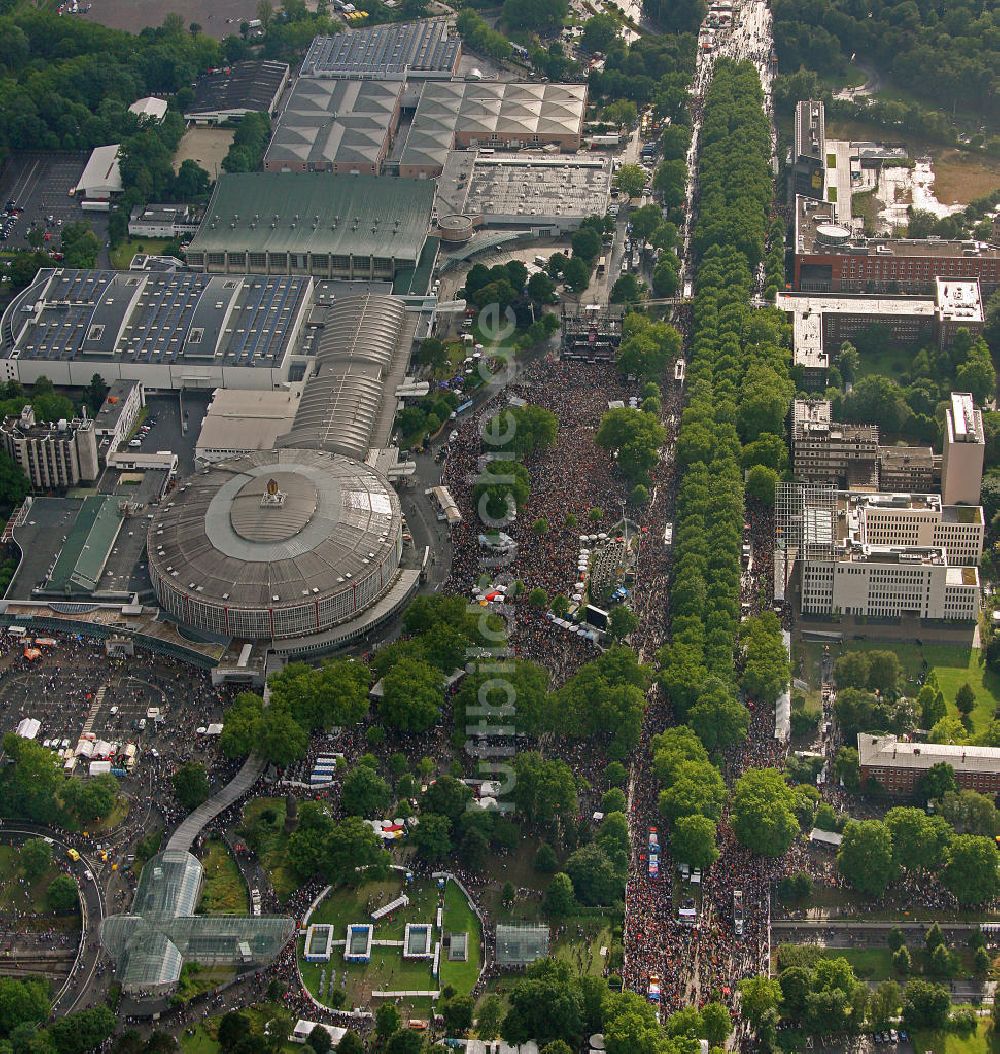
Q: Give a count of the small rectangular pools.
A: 4